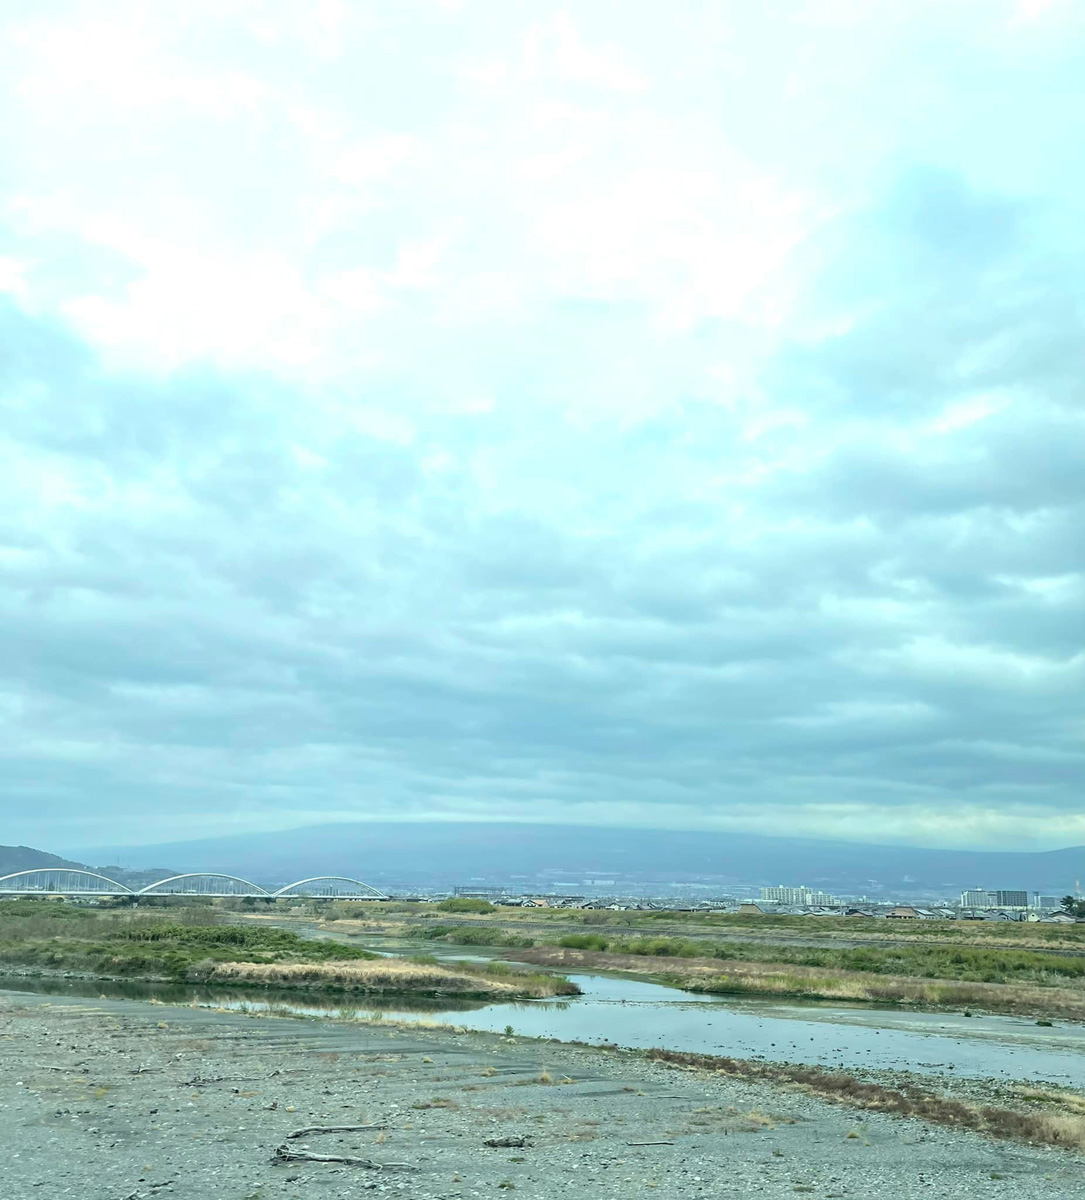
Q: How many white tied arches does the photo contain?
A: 3